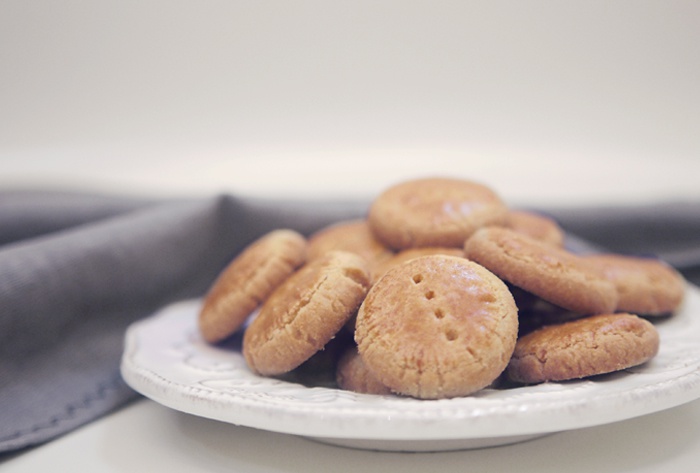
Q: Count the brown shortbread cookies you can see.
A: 11